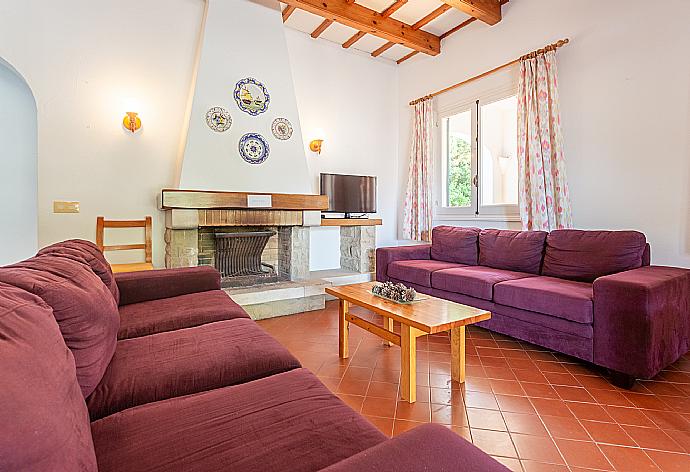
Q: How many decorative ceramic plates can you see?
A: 4